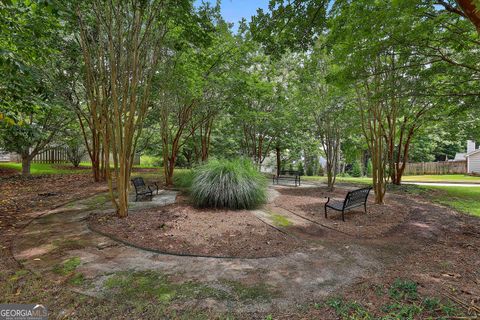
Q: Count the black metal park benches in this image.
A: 3